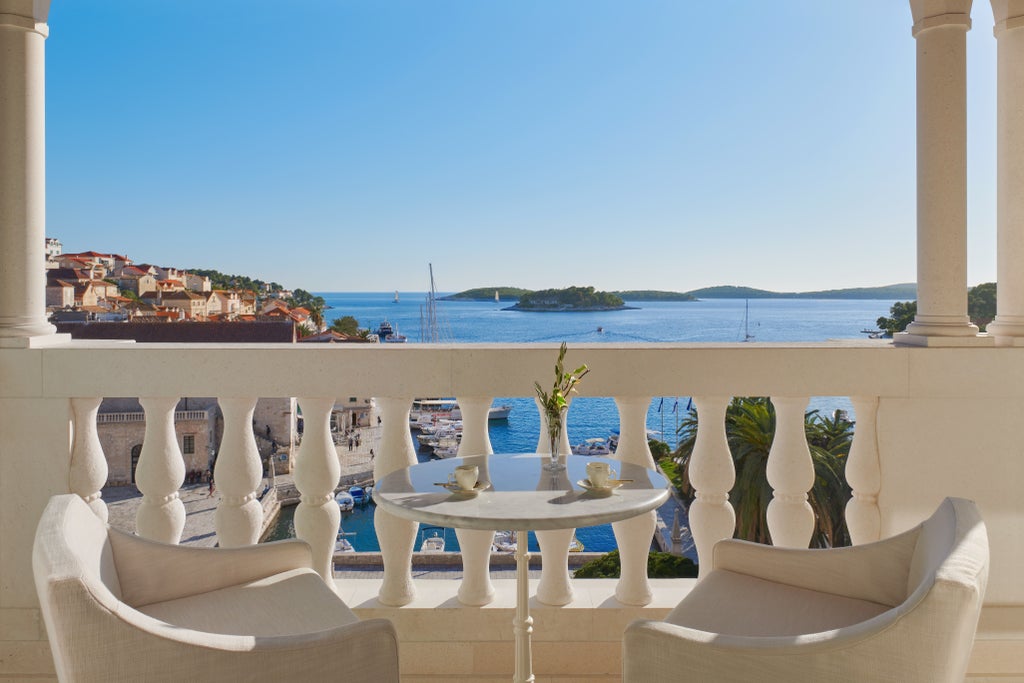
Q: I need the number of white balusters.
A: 11